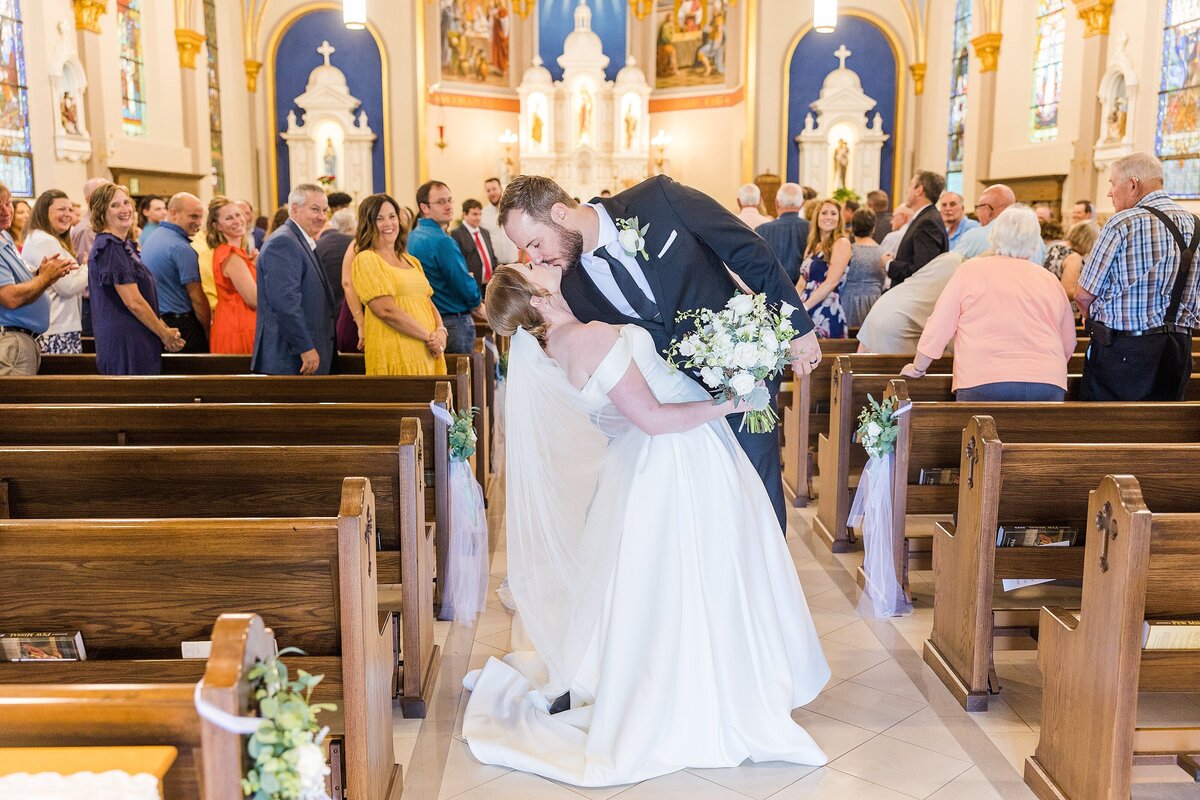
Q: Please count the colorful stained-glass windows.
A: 6